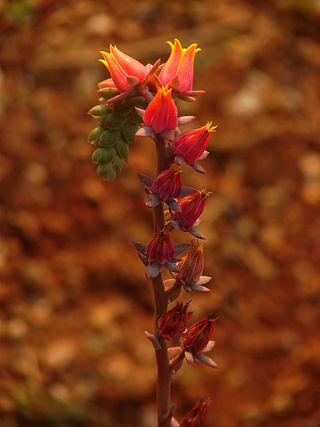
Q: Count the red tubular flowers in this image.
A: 11